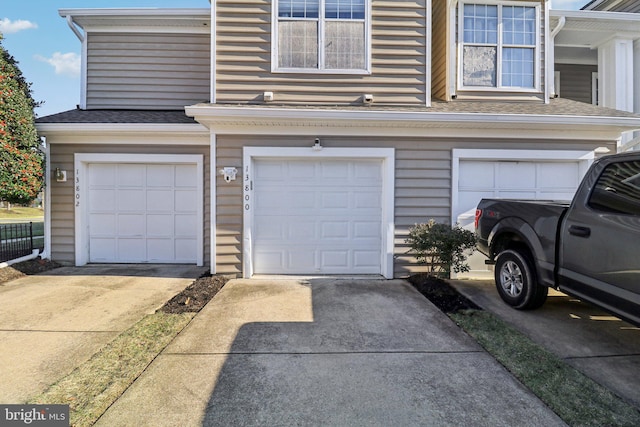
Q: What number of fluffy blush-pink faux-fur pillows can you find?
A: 0